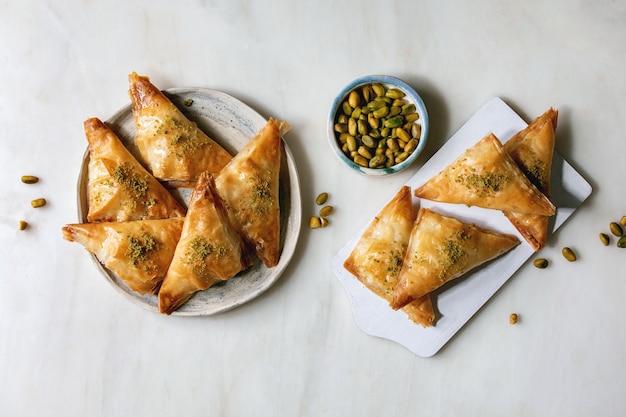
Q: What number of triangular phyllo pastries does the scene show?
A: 9